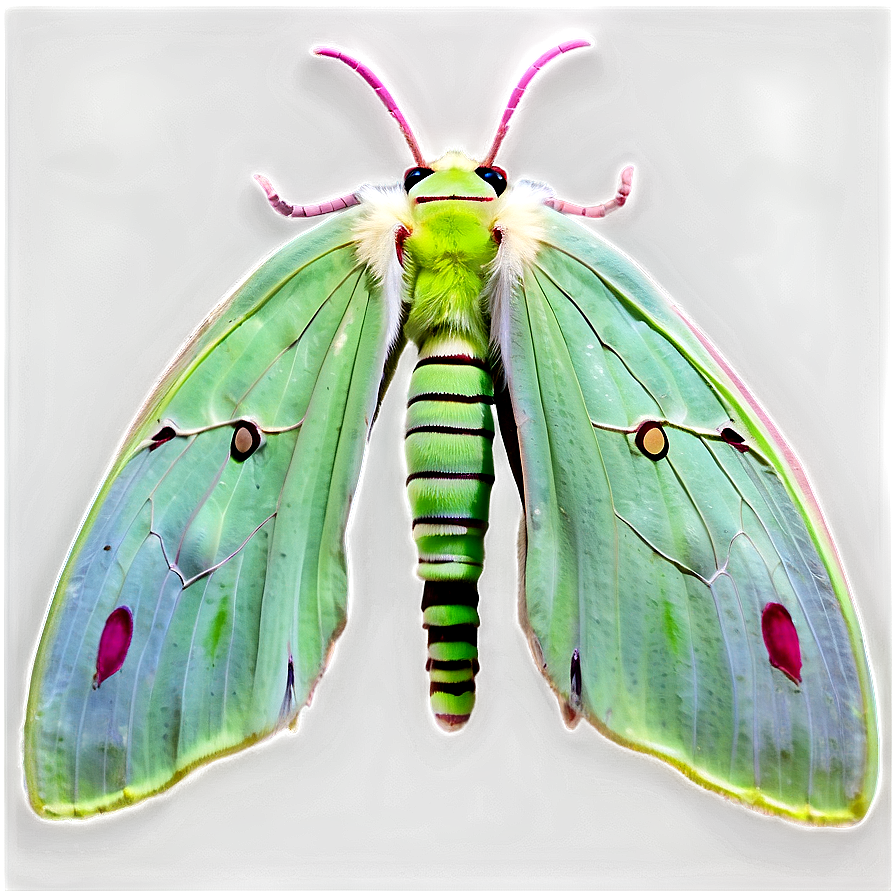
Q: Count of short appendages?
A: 2